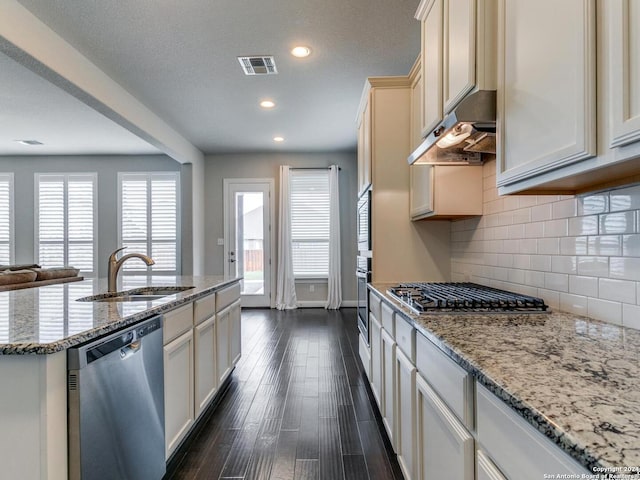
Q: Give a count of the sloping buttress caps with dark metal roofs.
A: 0